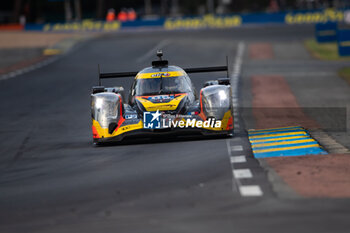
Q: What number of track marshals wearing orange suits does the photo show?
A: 3